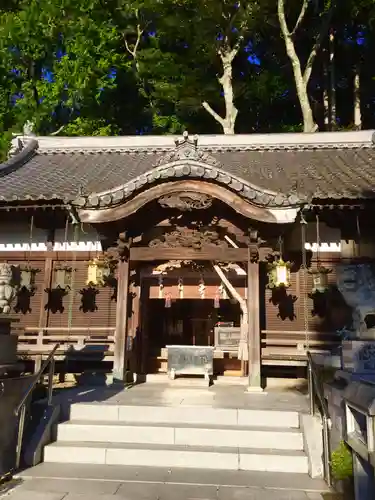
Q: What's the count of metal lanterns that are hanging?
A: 5